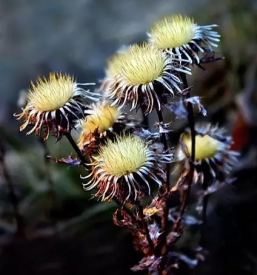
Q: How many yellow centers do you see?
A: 6